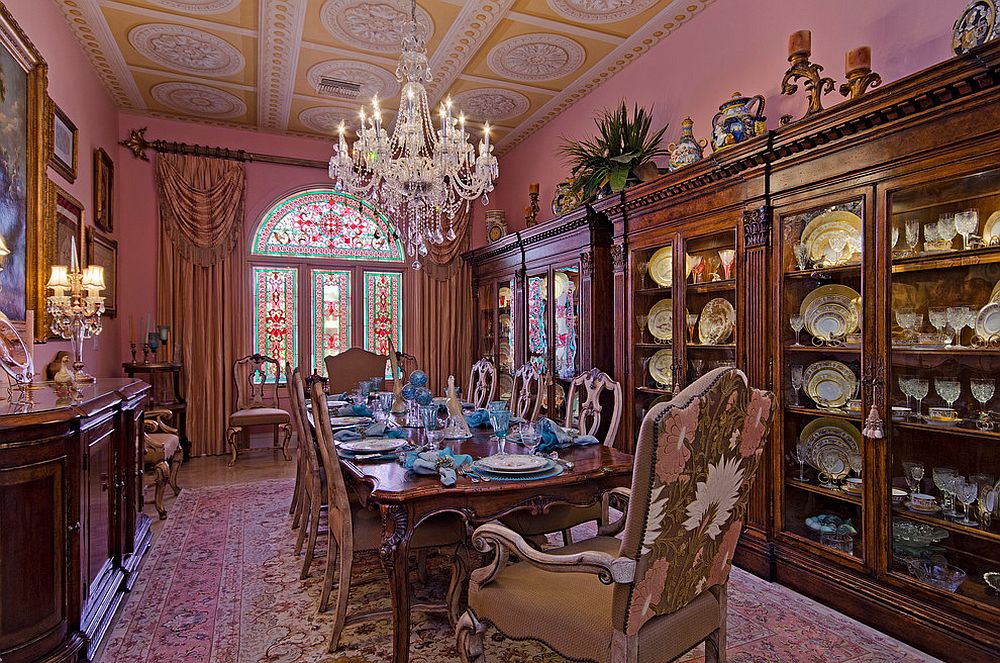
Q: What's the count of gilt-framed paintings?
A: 5